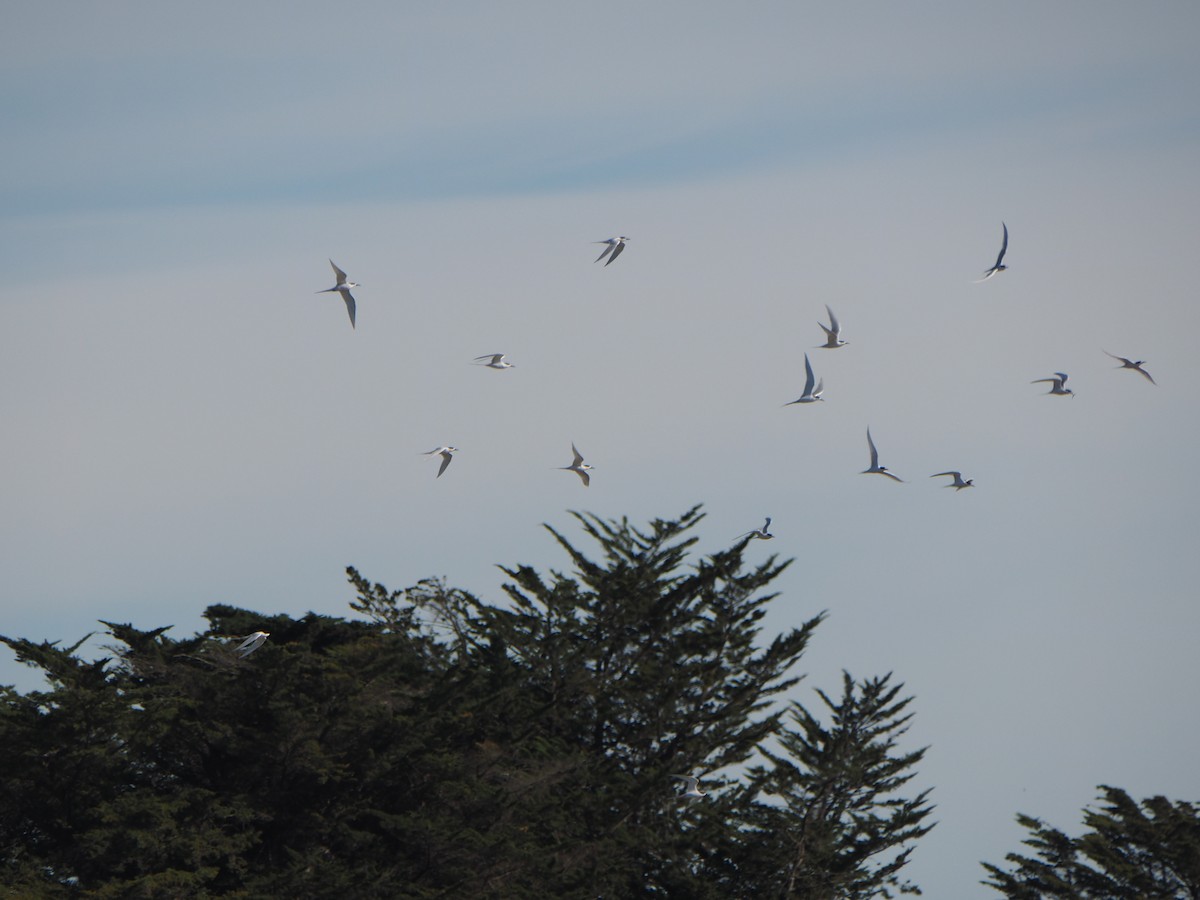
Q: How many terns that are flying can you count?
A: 15